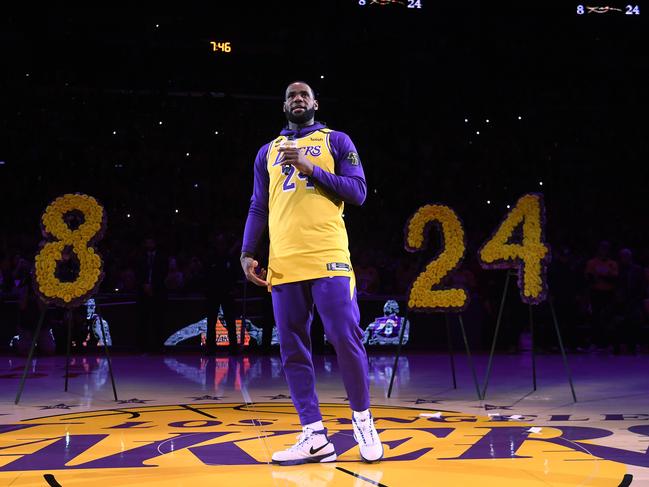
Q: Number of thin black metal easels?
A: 3